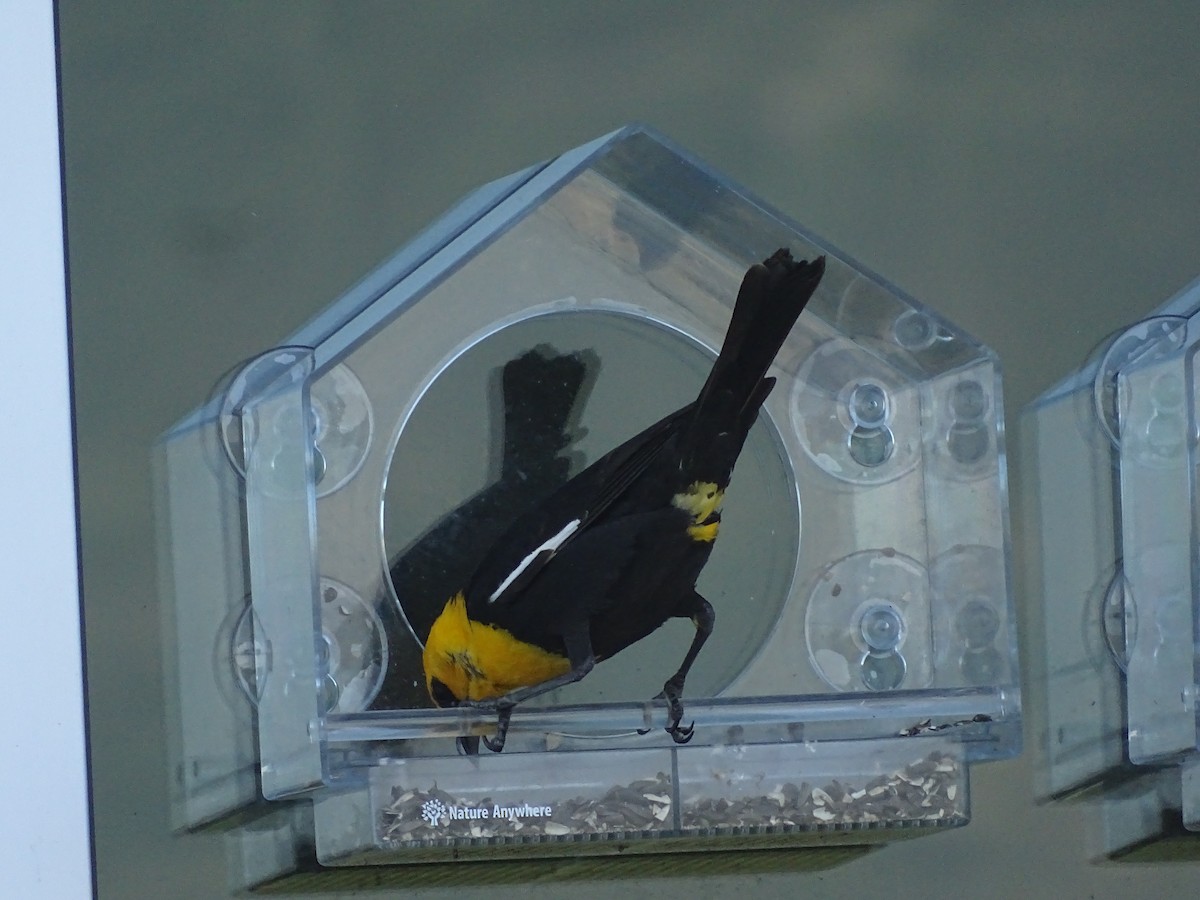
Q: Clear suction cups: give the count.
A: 6